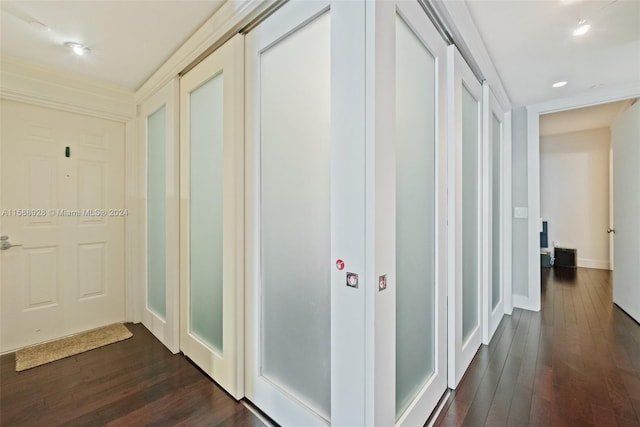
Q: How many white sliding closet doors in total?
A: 6